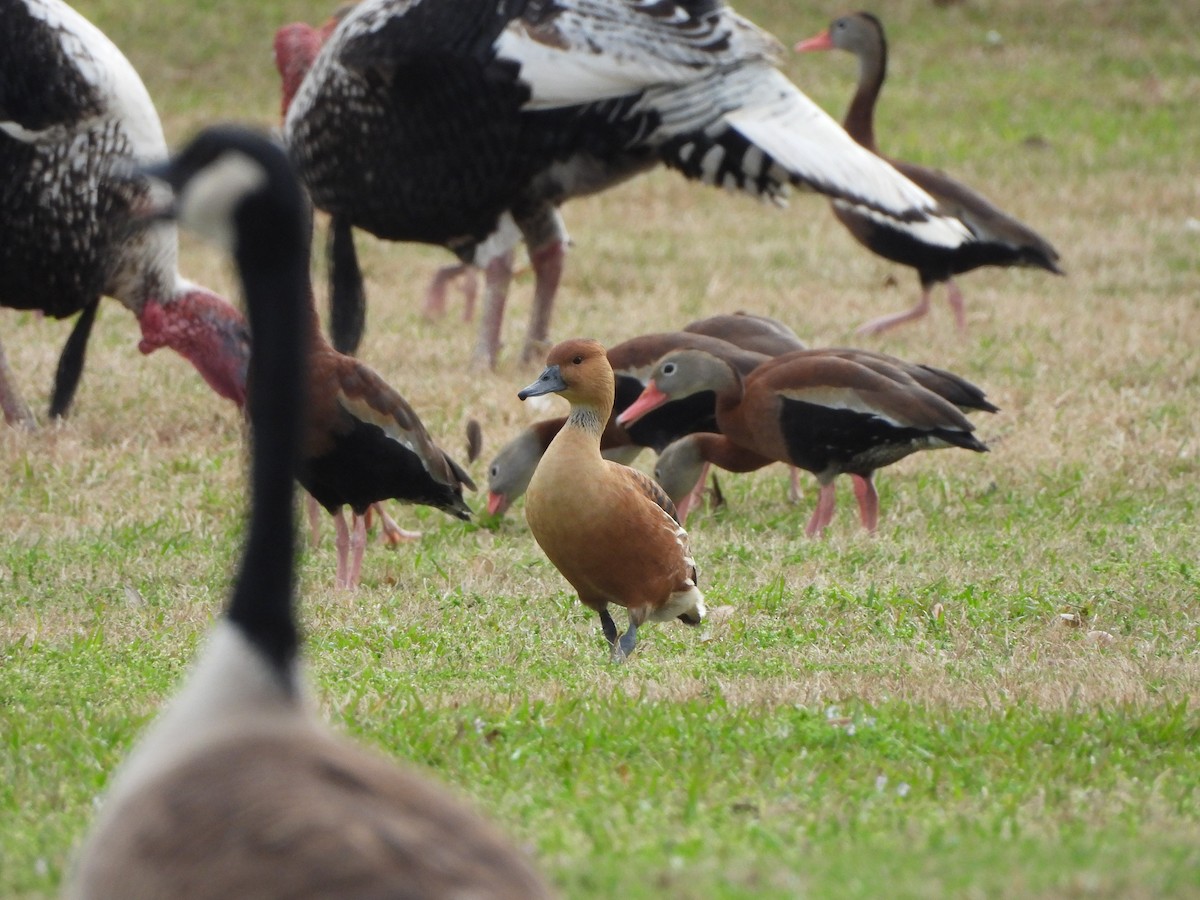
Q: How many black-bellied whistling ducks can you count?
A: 6